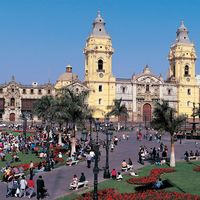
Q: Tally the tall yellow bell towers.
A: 2